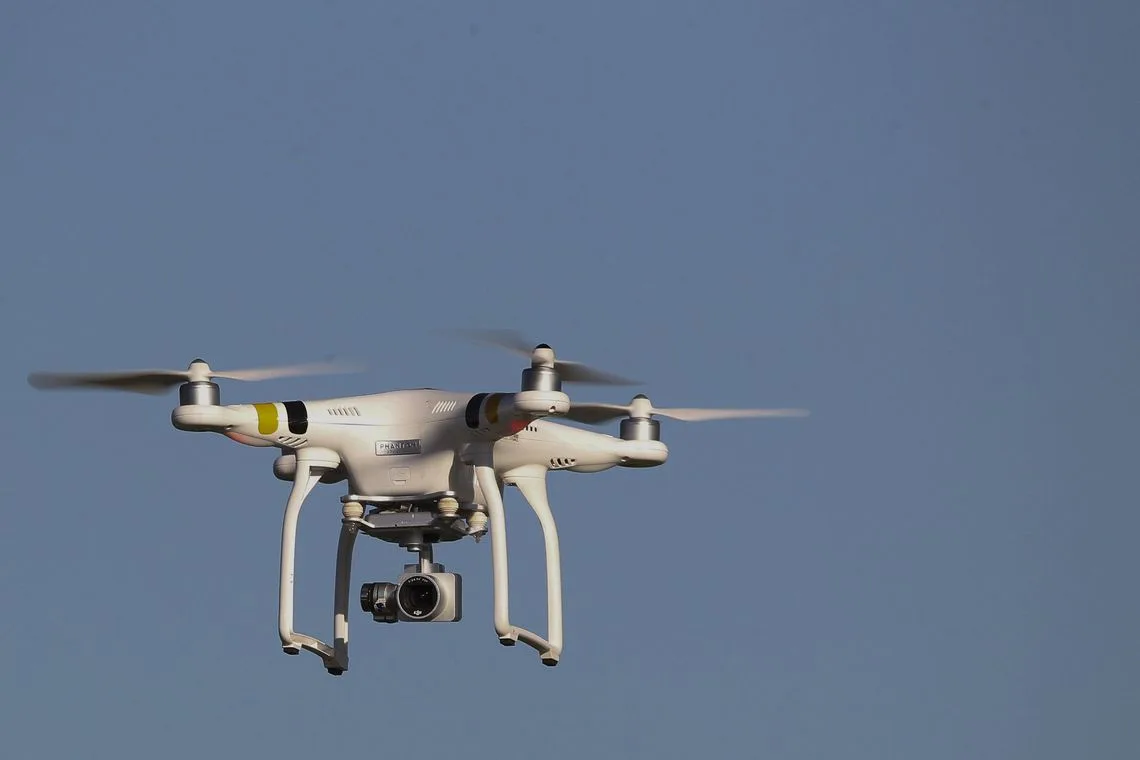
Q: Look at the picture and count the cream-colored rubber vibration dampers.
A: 3